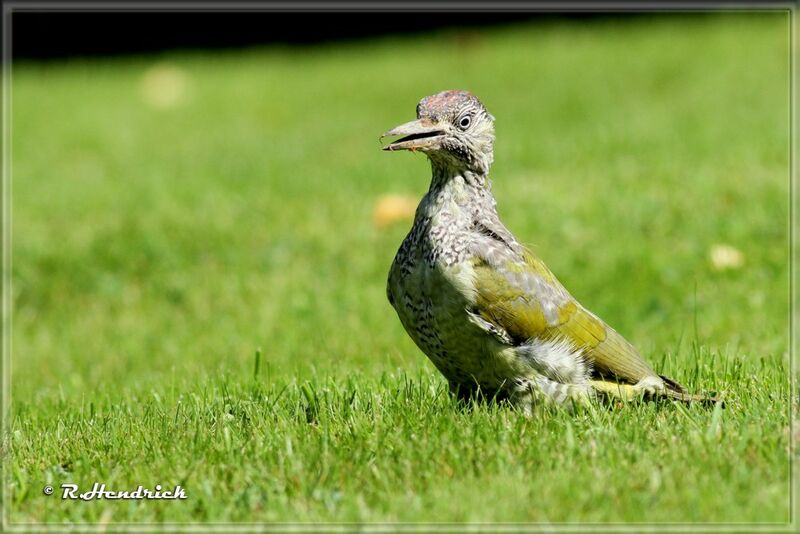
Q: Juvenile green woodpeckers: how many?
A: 1